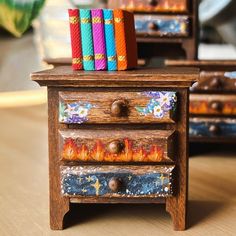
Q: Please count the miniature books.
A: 5